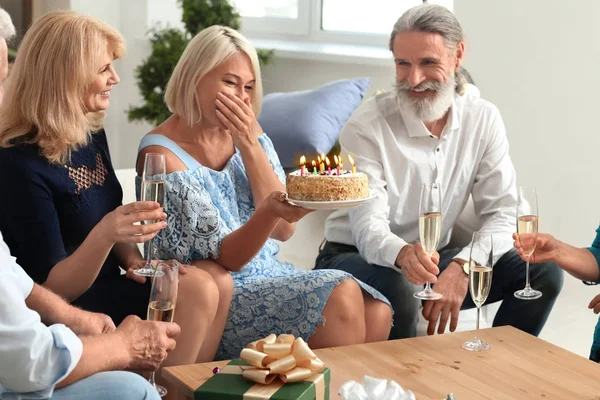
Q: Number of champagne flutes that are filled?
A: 5